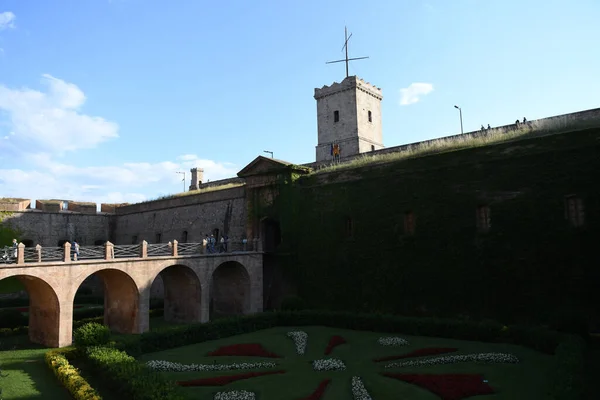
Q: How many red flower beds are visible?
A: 6